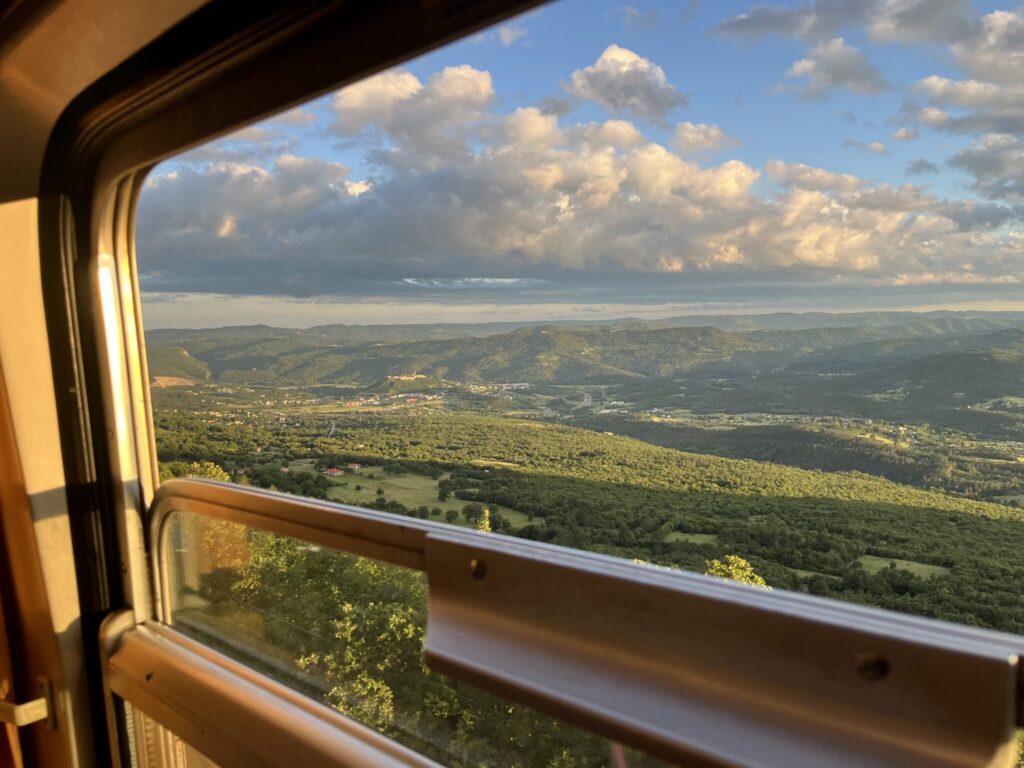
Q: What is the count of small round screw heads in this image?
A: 3